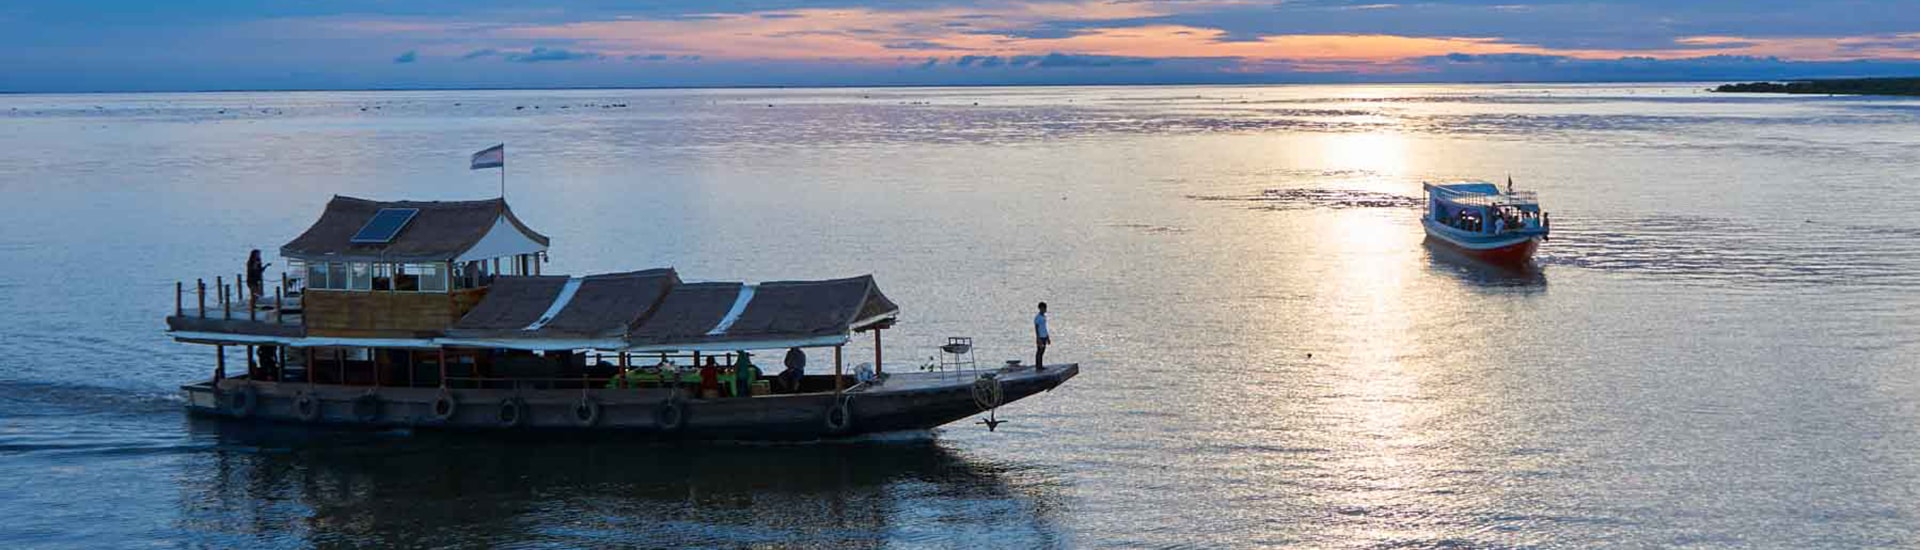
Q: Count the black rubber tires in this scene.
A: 8